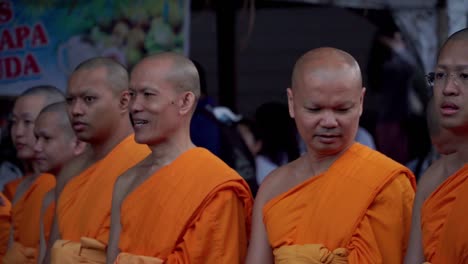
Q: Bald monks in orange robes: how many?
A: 6